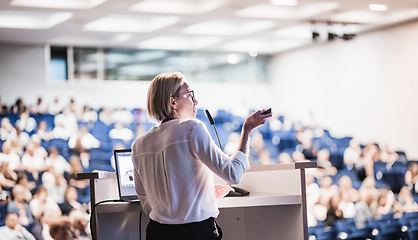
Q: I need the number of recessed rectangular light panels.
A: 11